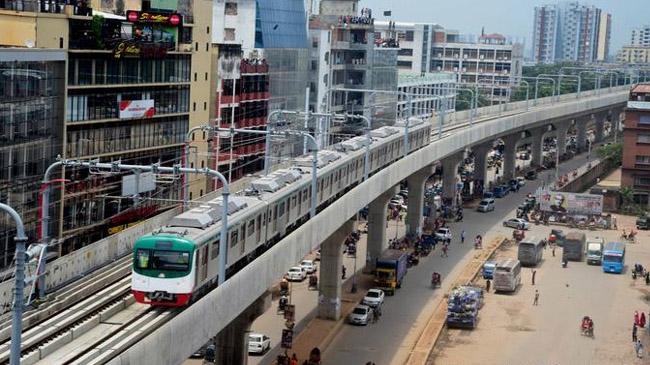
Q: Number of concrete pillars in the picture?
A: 12